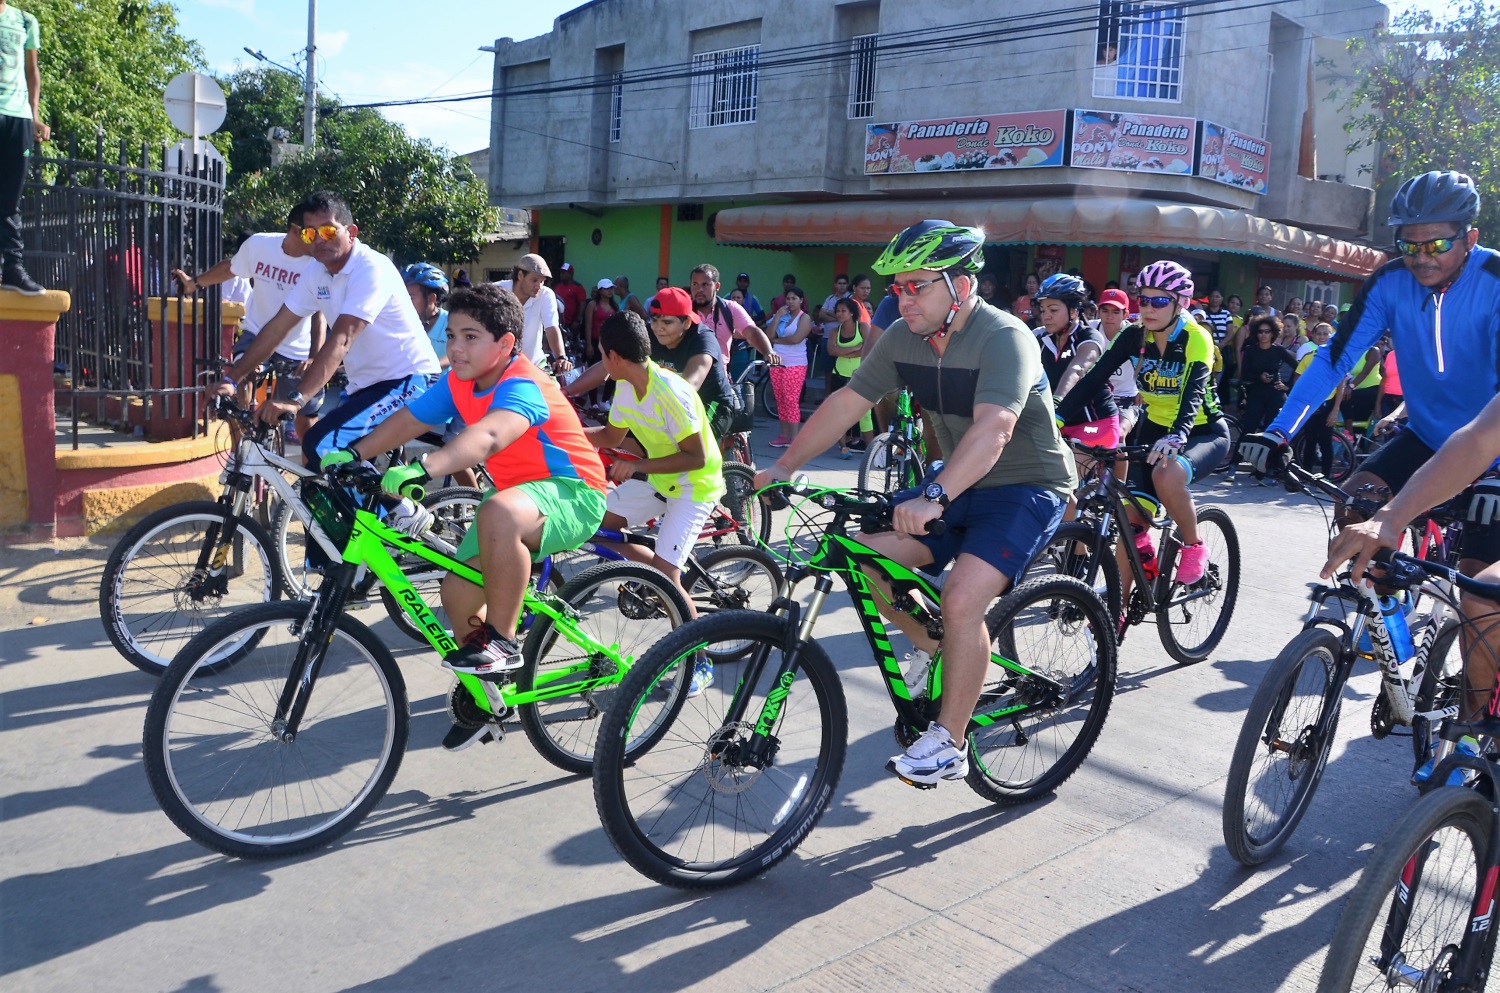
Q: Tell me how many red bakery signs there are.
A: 3